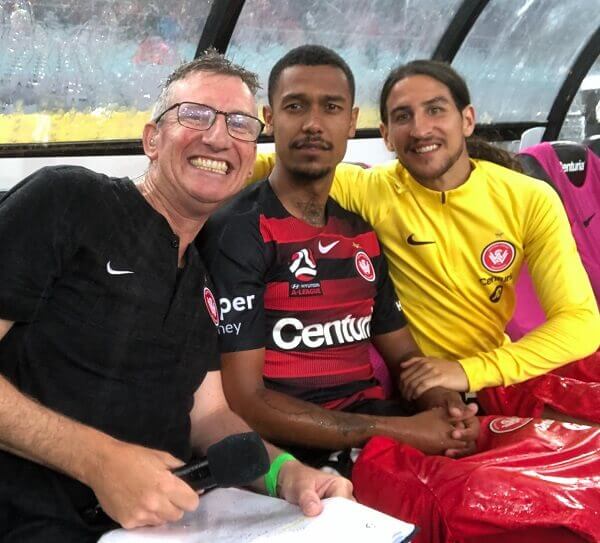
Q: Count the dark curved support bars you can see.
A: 3